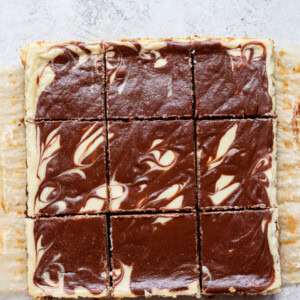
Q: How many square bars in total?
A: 9